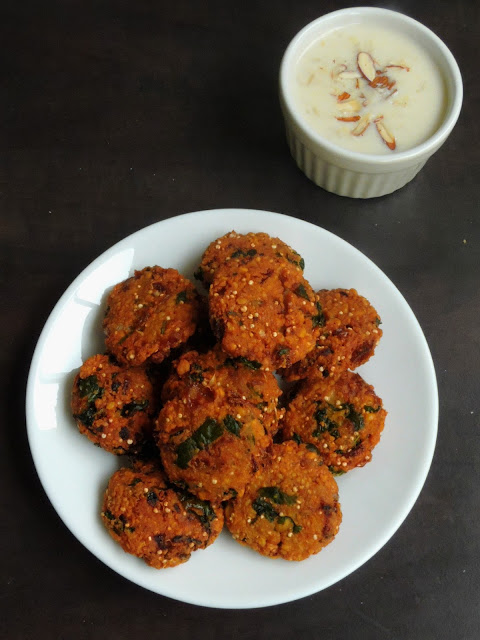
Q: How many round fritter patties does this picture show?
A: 10